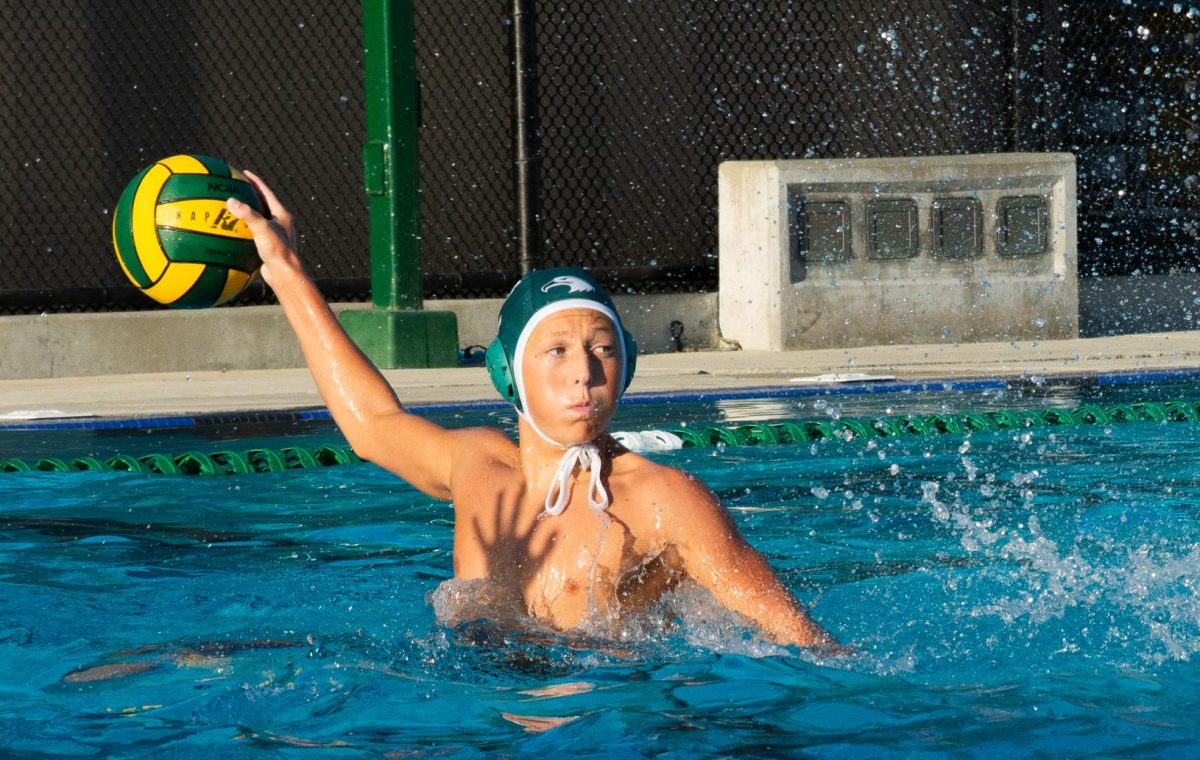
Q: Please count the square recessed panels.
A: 4